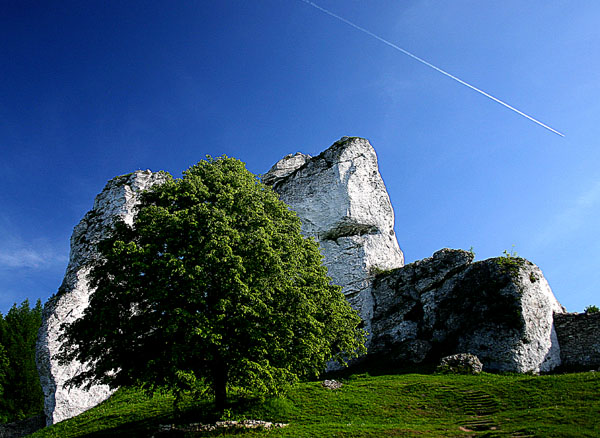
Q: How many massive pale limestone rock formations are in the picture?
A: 3